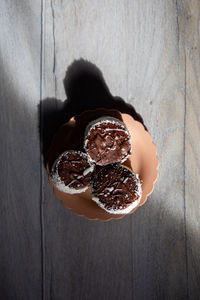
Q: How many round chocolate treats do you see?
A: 3